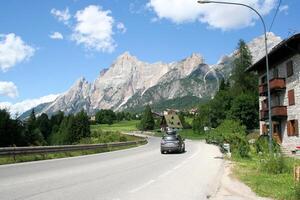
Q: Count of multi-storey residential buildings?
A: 1